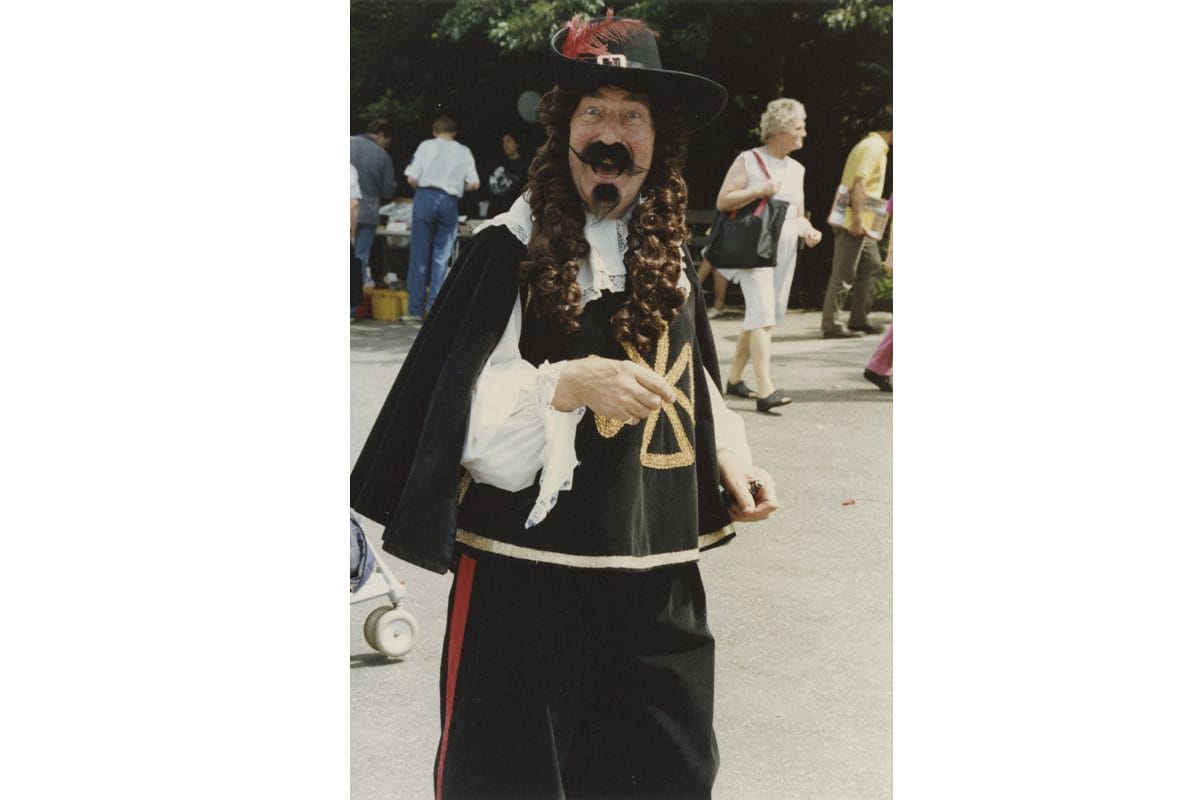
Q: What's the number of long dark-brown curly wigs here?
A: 1